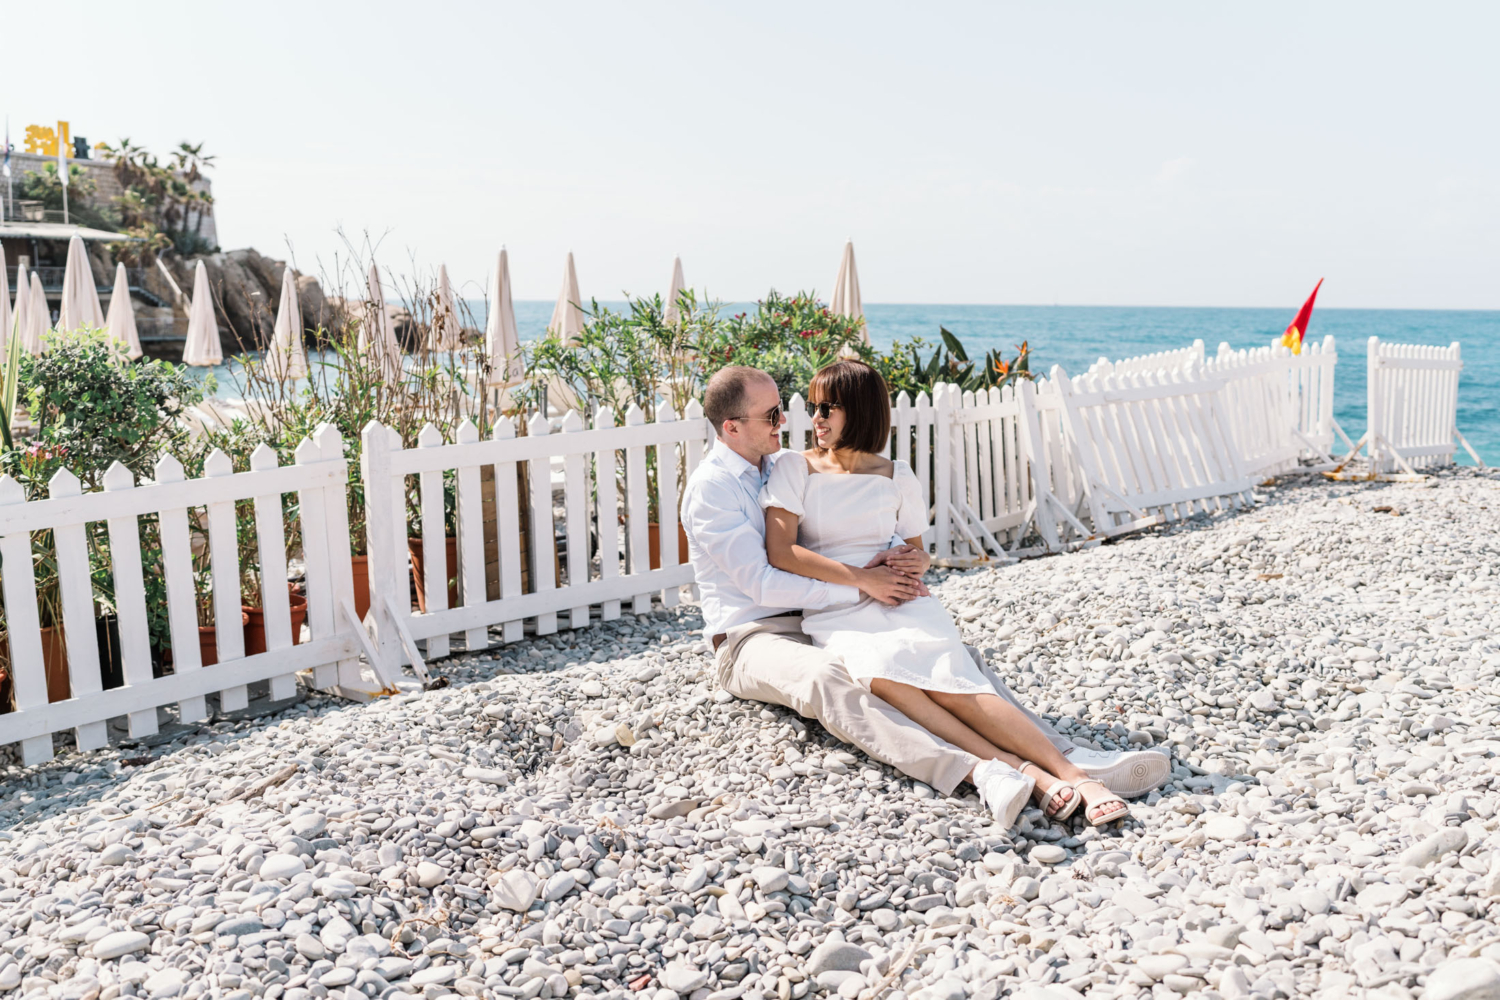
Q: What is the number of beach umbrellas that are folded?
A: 13